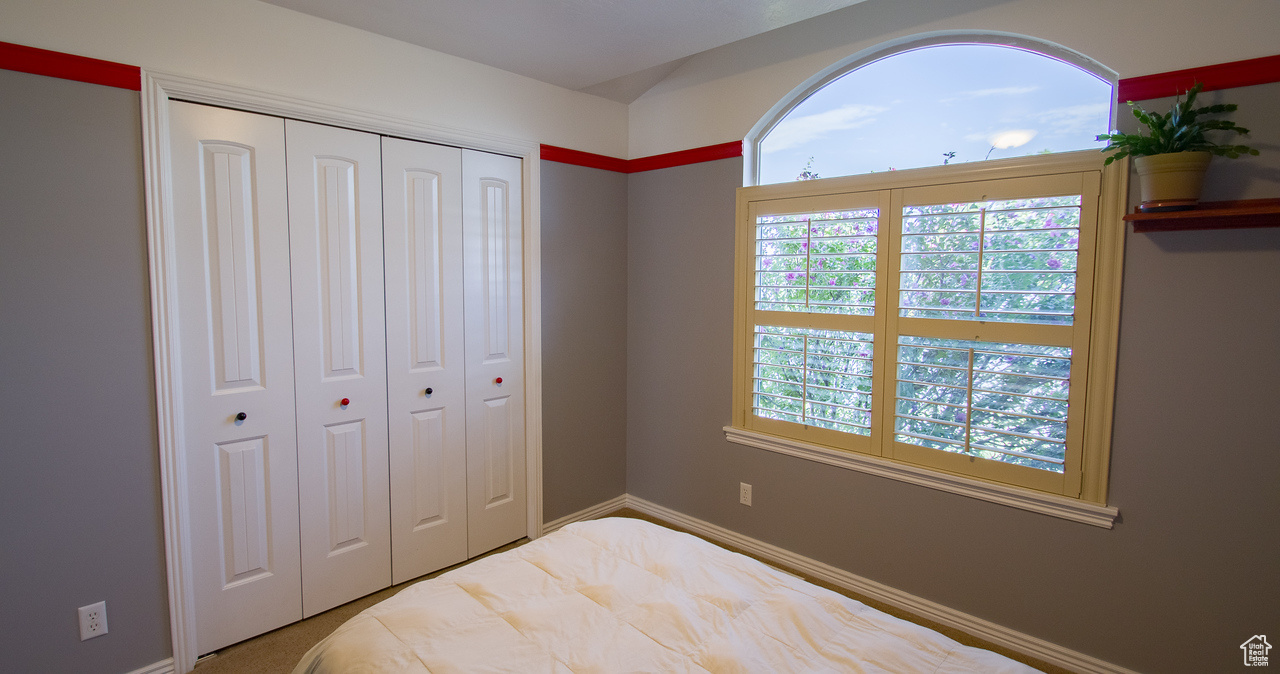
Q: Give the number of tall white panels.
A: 4